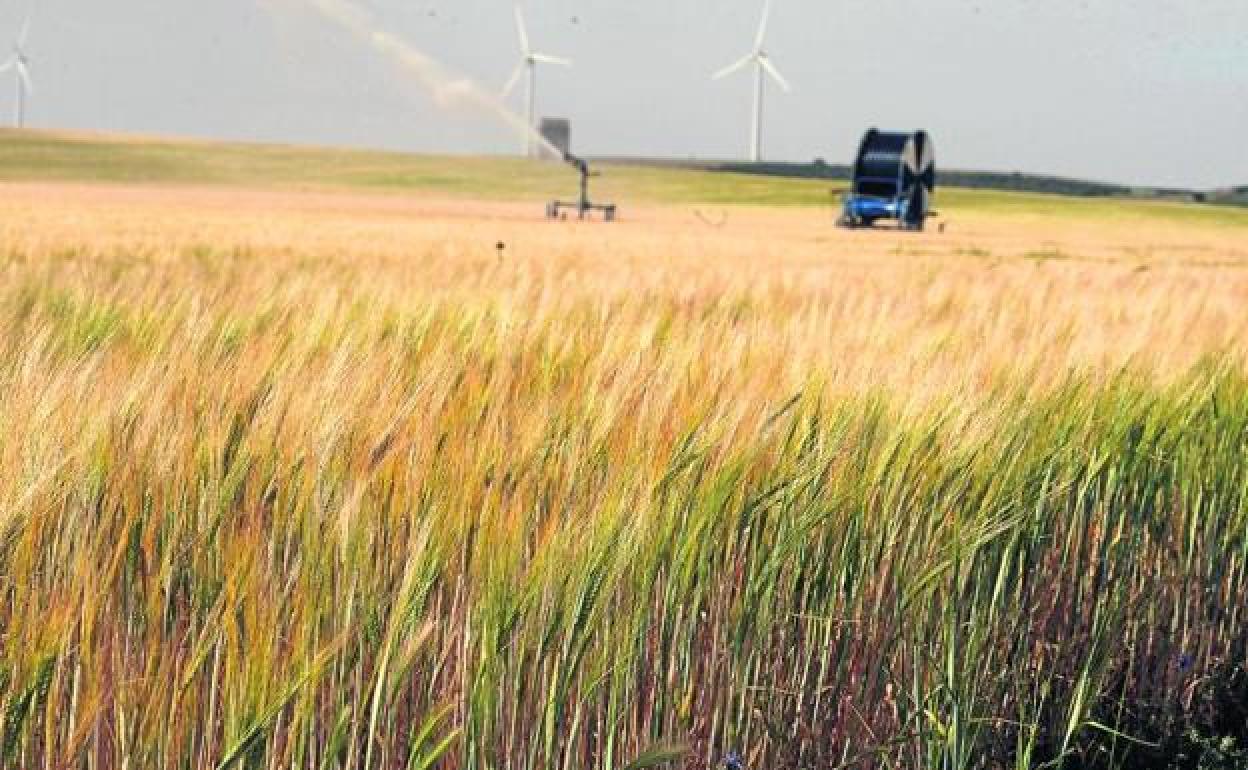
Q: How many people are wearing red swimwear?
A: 0